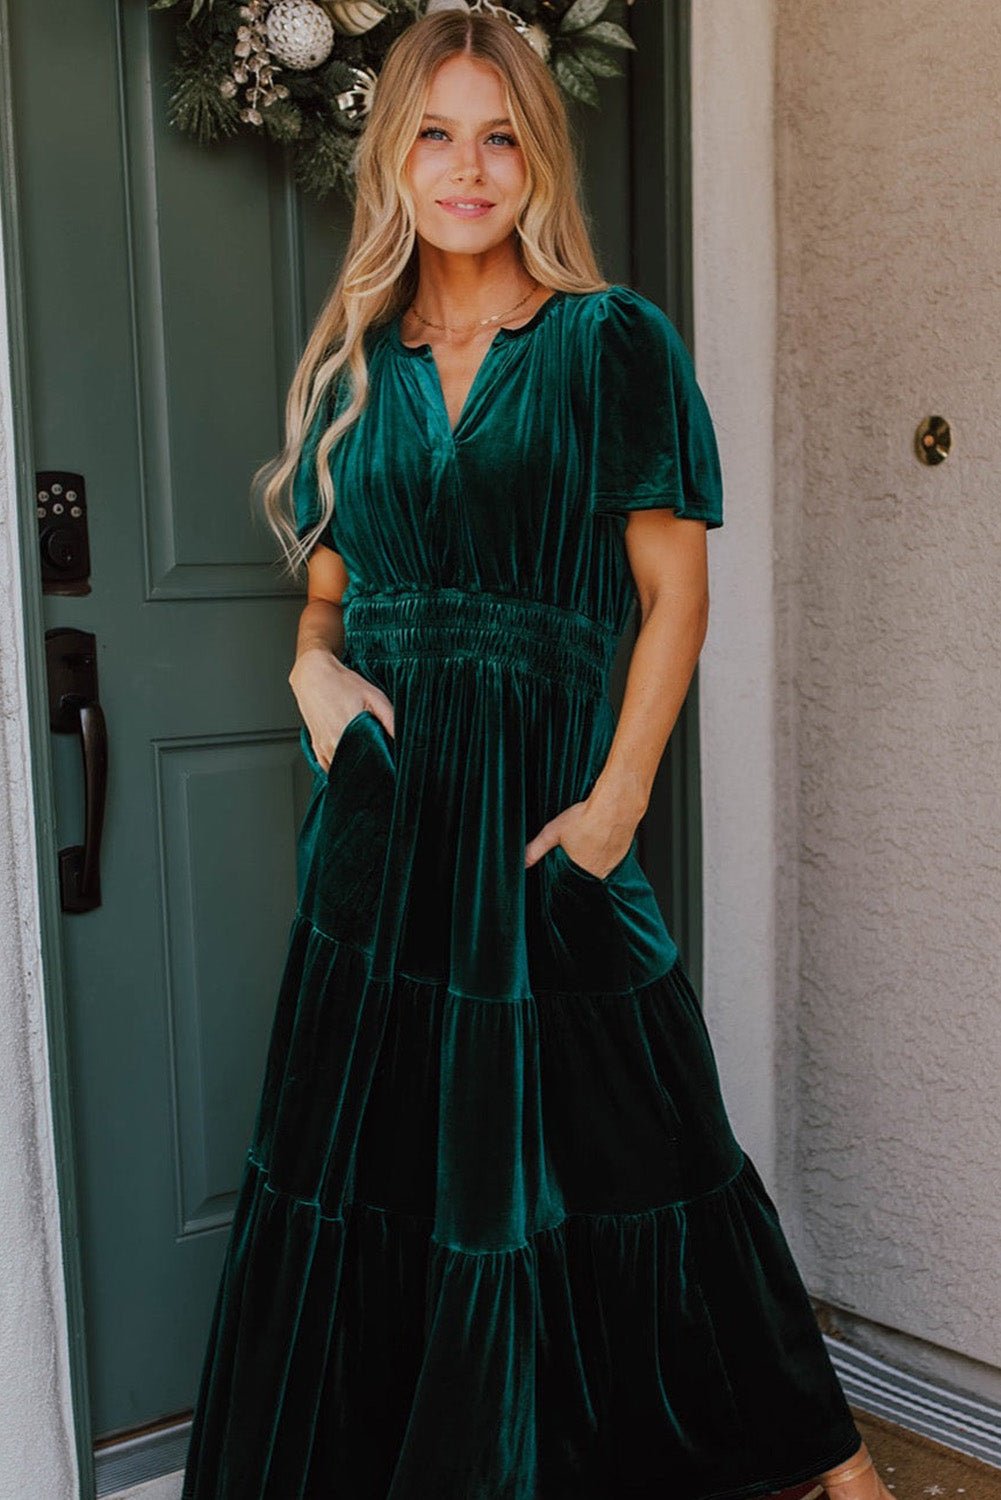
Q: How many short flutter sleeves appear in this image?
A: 2